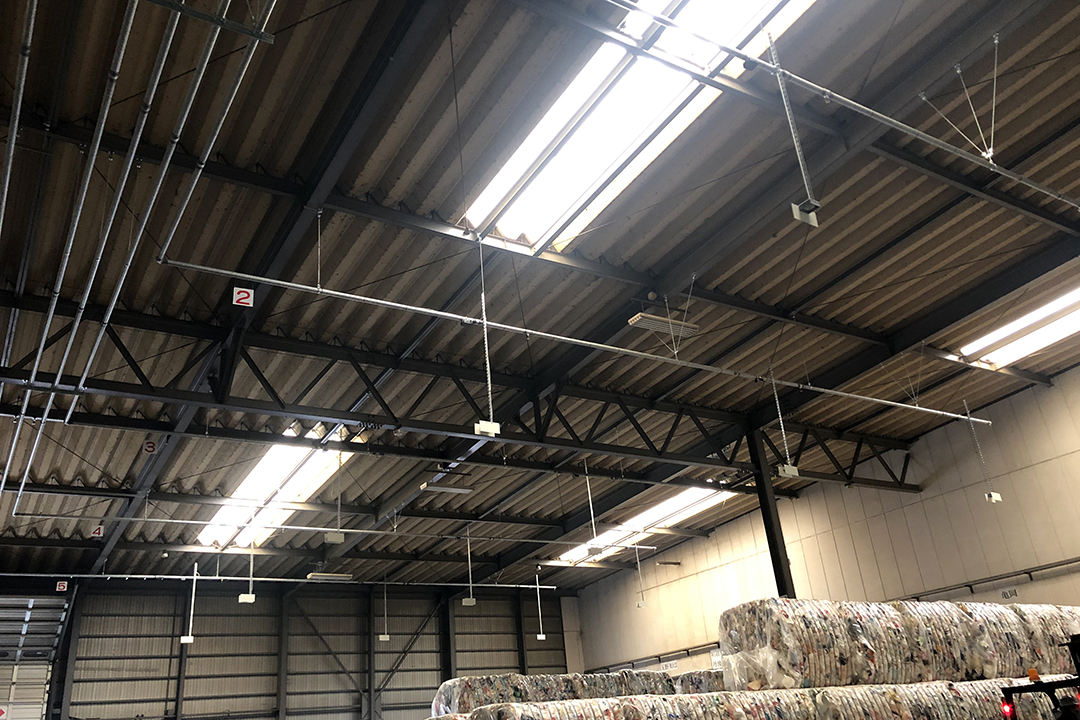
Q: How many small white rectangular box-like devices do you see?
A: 12